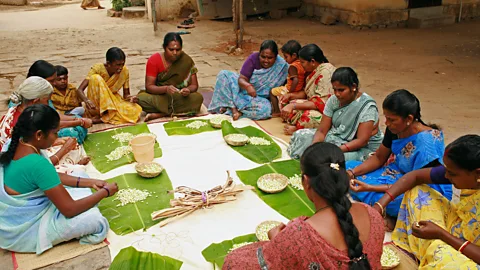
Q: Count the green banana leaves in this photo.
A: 7